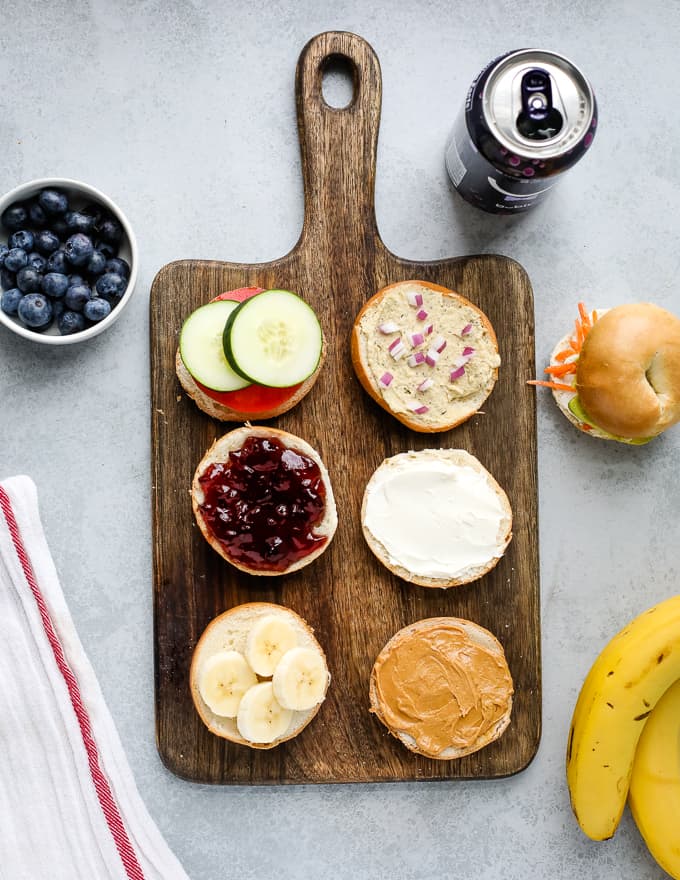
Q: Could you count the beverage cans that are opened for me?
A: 1